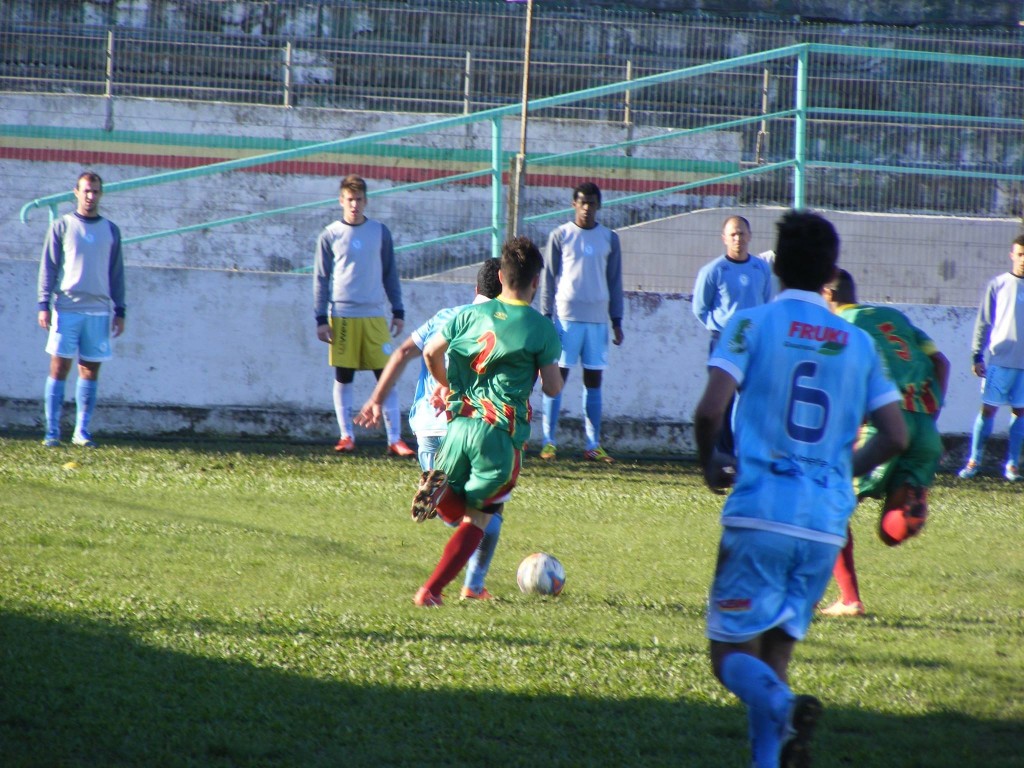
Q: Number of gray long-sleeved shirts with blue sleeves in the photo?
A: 4